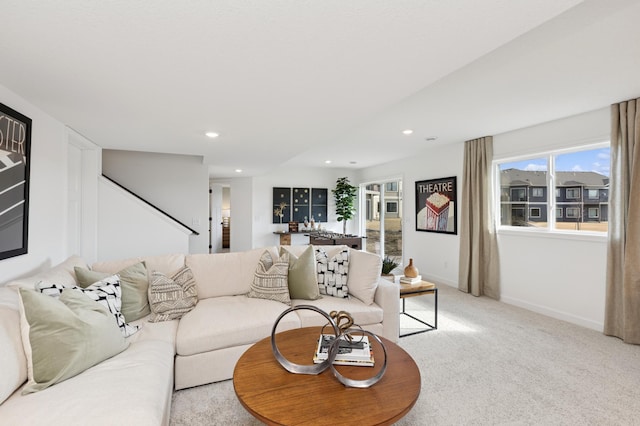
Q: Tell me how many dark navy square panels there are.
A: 6